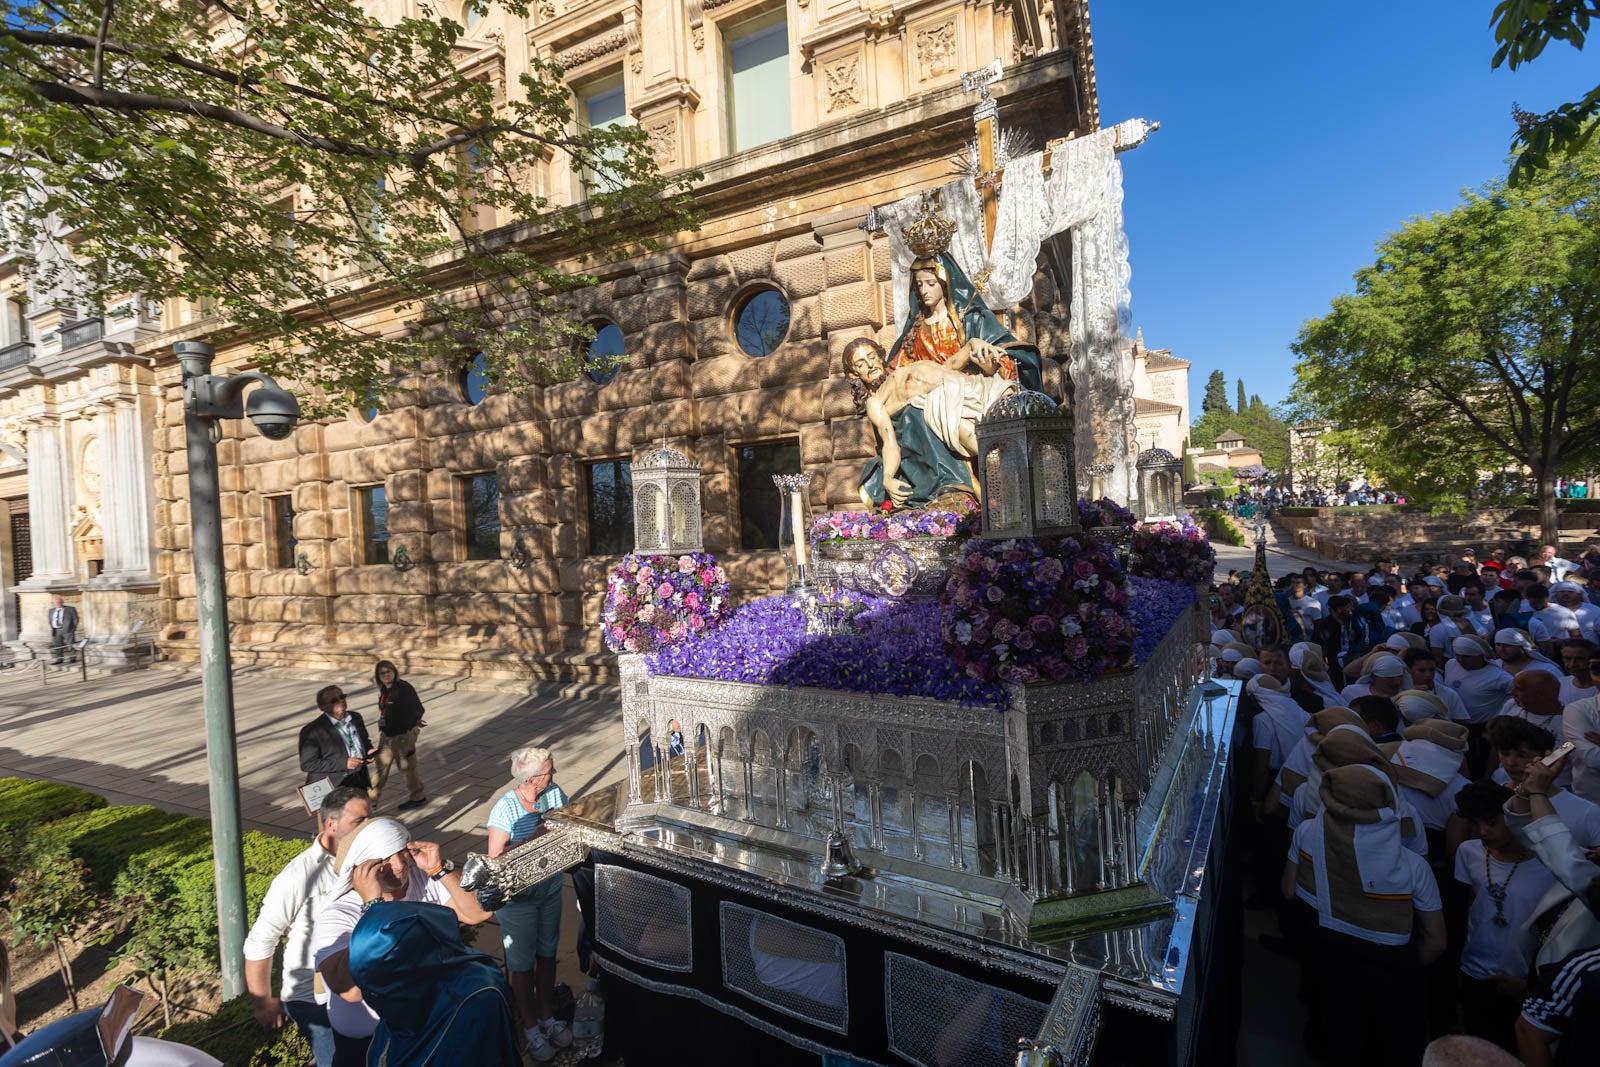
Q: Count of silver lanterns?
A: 3